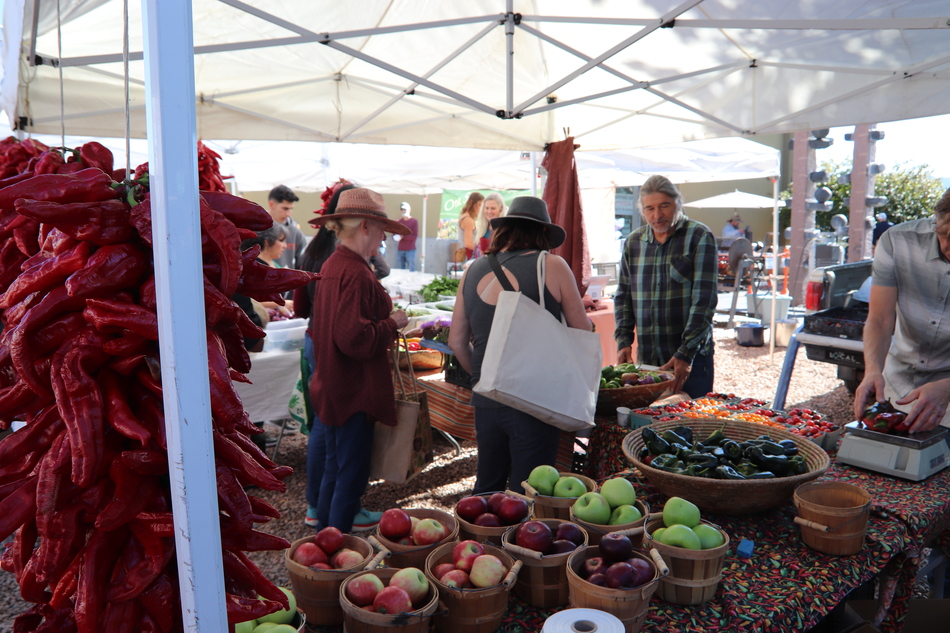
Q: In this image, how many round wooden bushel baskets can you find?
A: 12